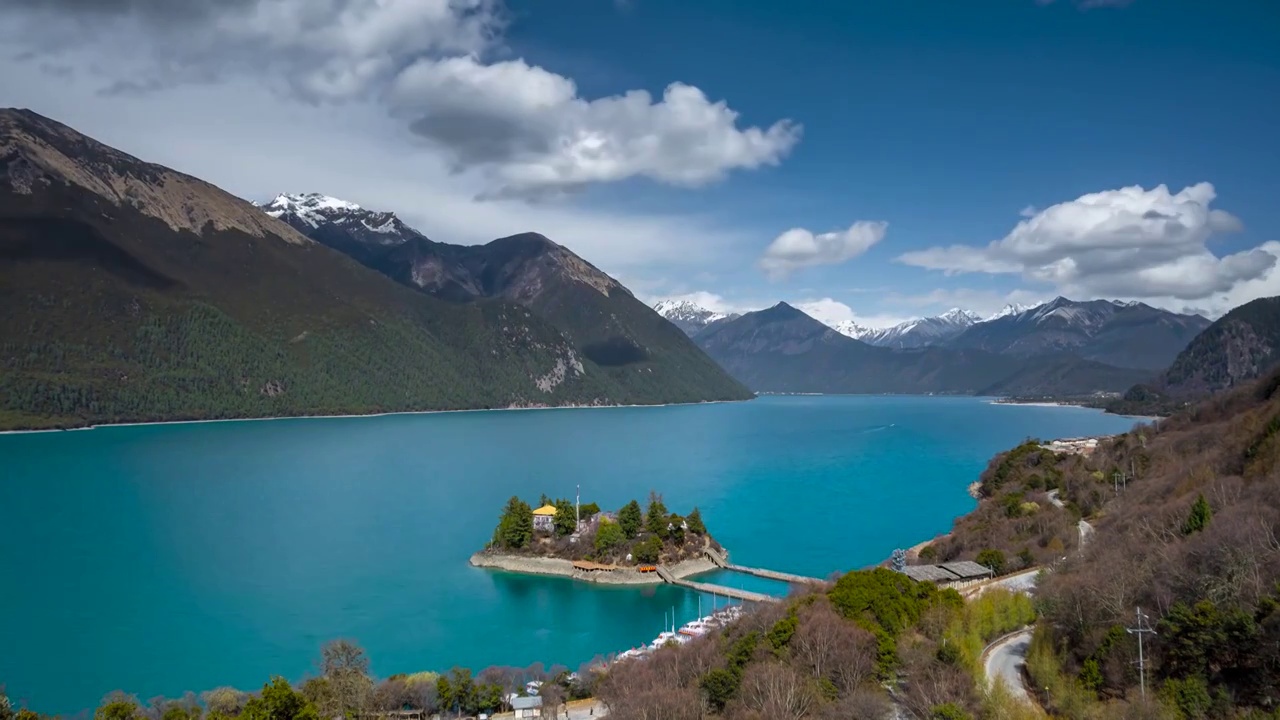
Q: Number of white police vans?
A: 0